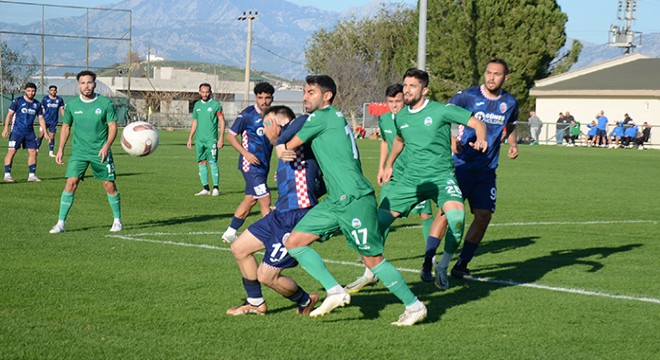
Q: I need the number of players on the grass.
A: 10